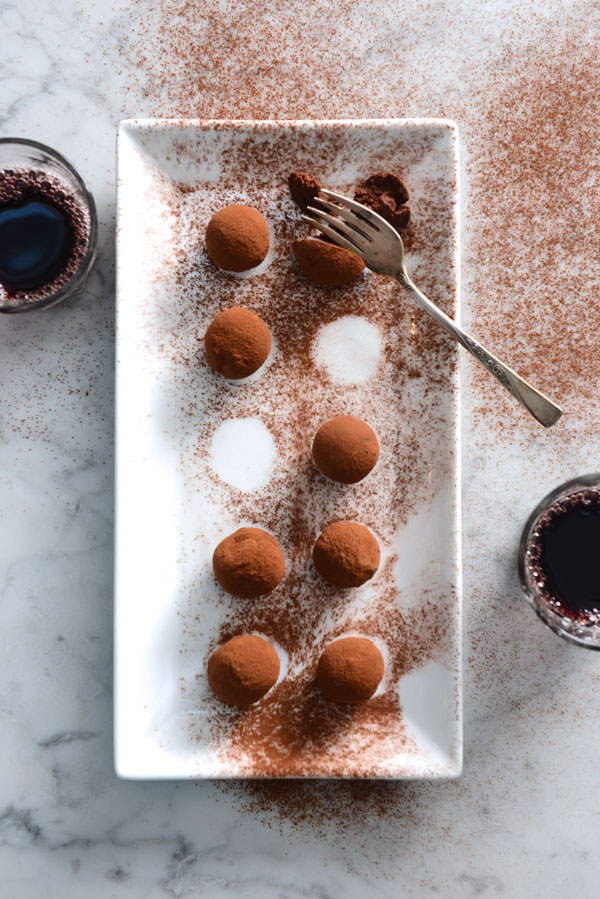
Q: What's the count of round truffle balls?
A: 7